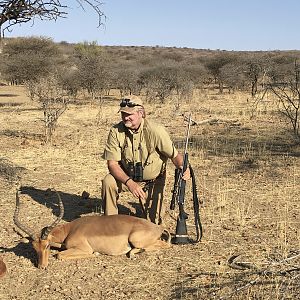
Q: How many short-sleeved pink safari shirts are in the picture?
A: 0